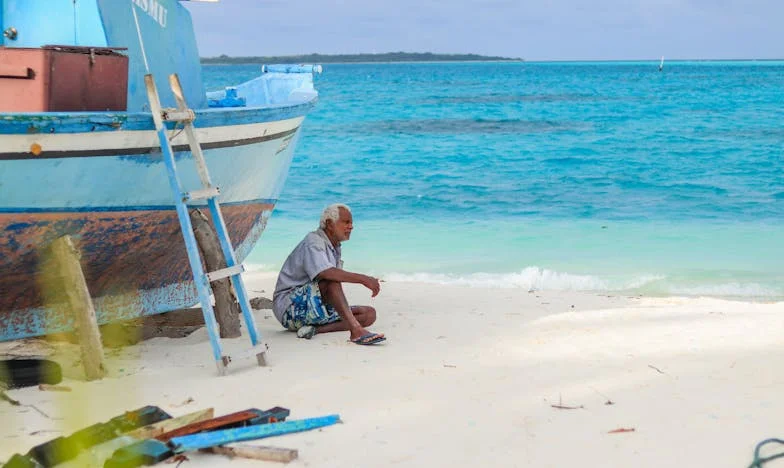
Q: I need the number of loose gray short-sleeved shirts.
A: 1